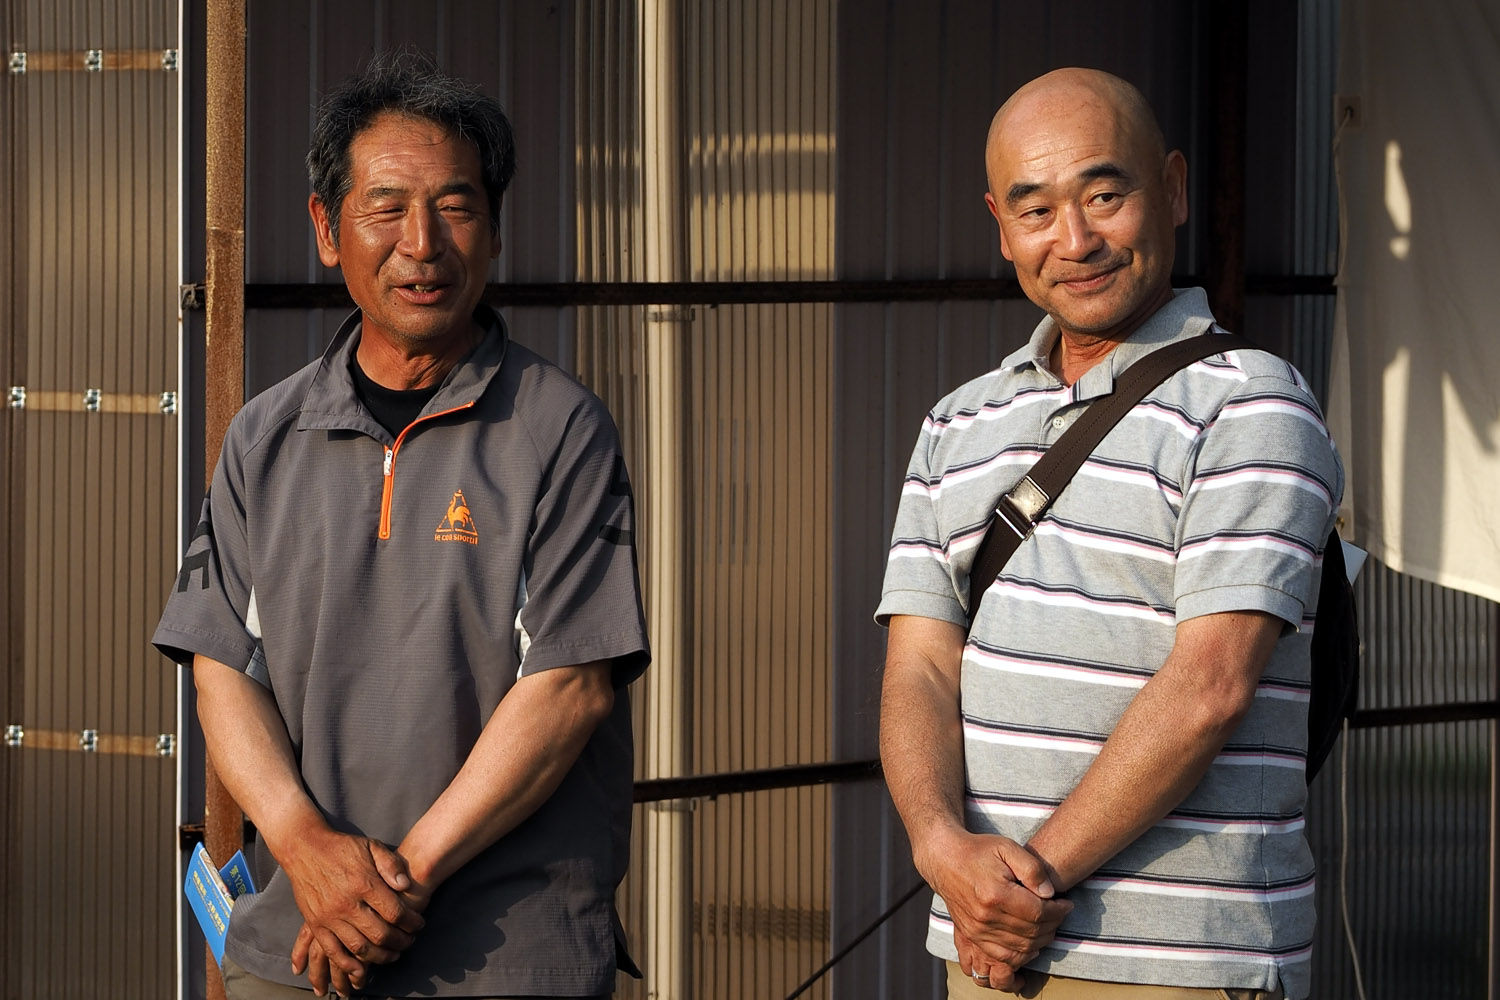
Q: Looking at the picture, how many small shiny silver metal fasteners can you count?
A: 9